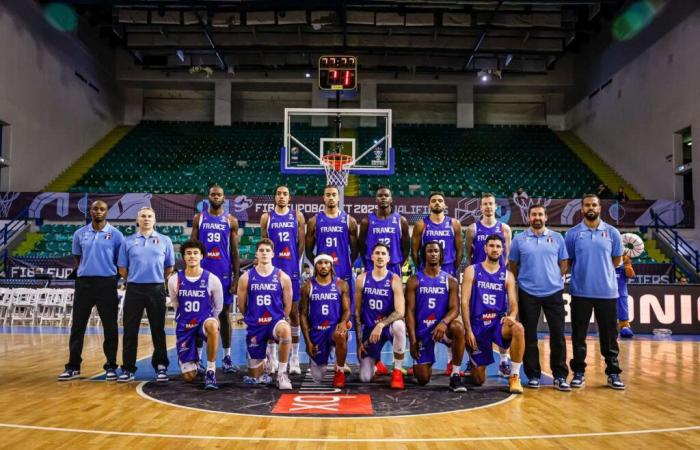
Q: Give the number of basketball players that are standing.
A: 6